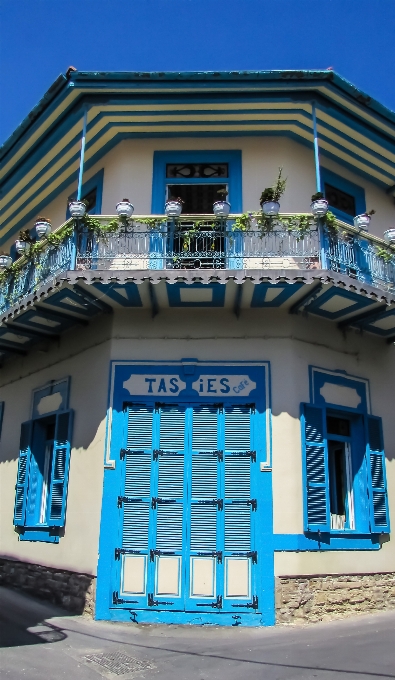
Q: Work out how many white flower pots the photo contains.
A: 11